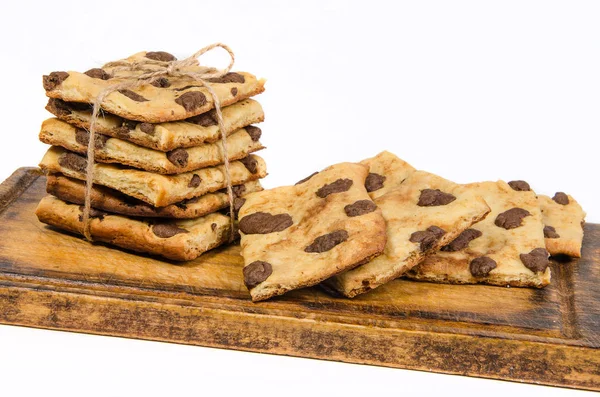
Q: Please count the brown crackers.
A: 11